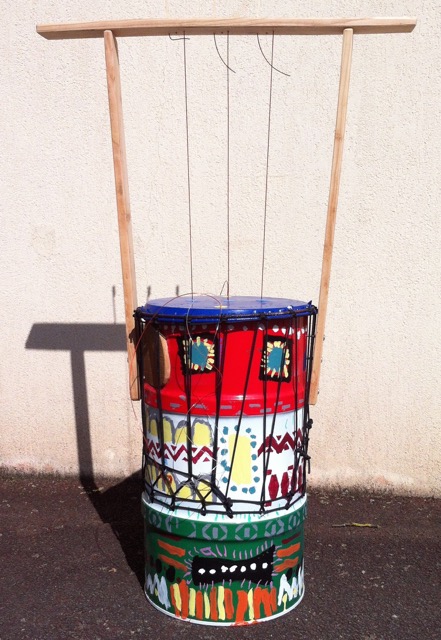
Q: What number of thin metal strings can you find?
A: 3